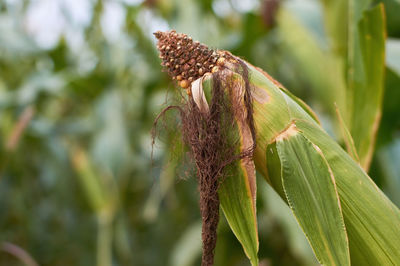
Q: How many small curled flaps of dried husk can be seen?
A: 1